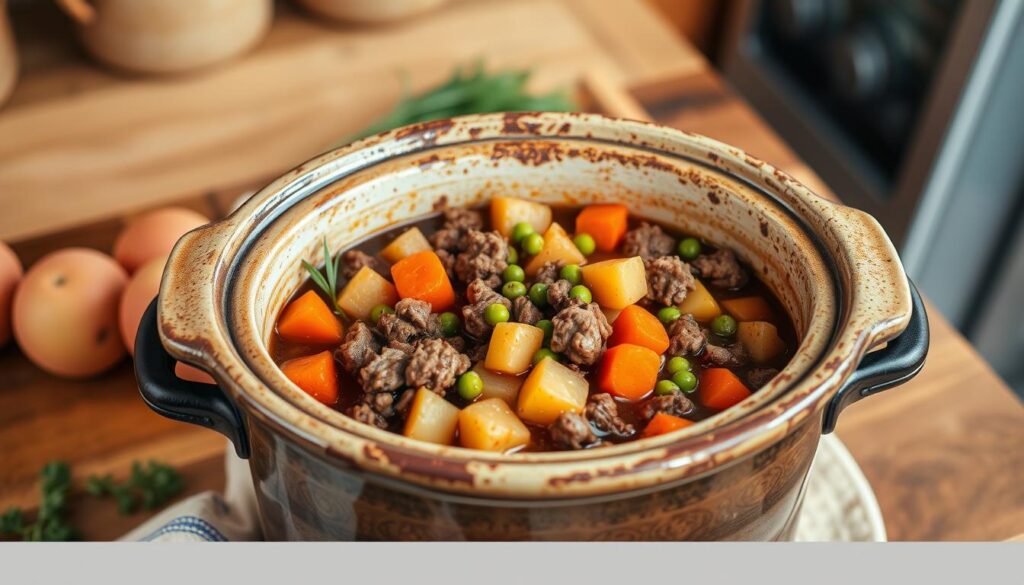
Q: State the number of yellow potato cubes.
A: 12